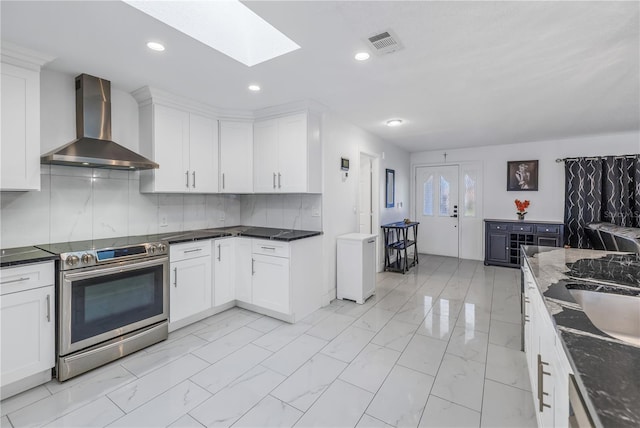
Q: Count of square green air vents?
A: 0